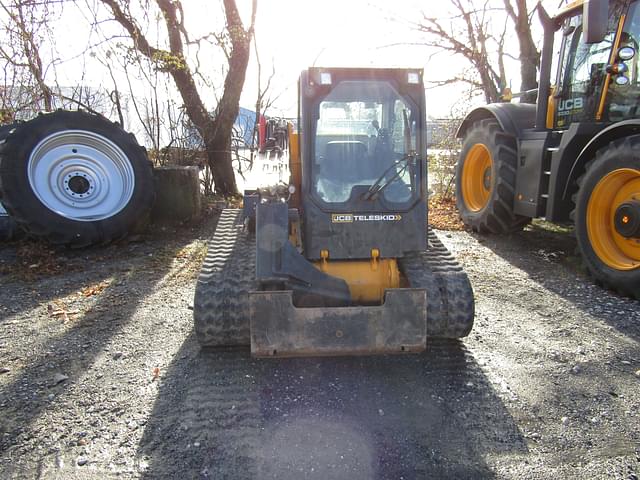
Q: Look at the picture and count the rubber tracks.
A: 2